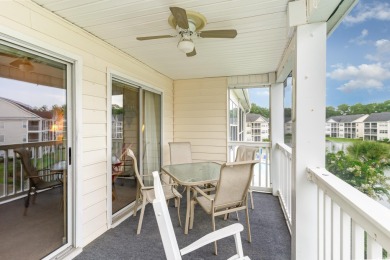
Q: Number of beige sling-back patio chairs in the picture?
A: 4